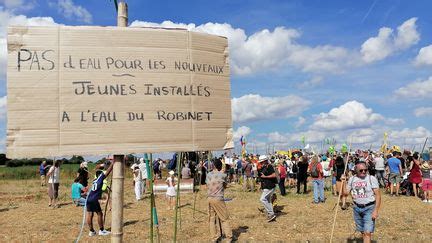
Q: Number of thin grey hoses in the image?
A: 1